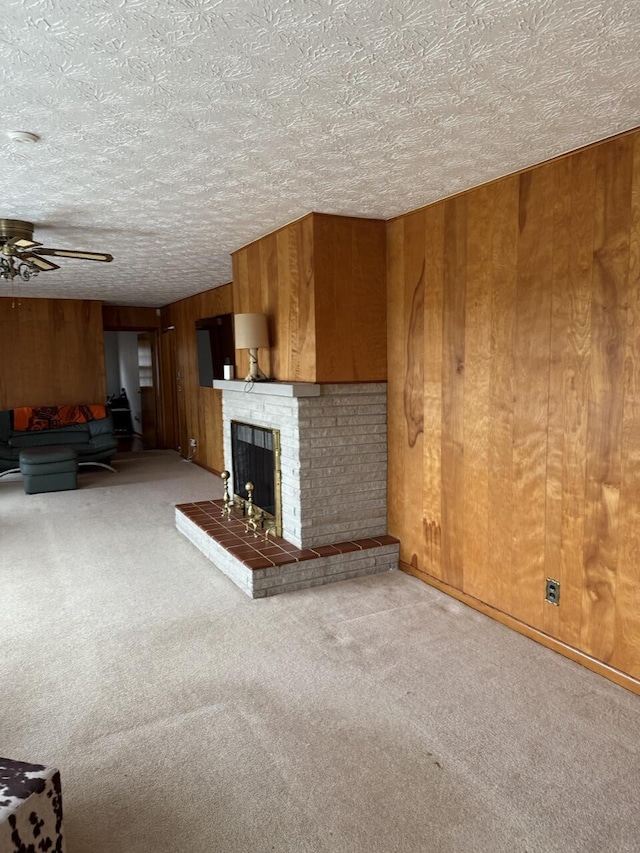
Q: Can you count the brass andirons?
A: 2